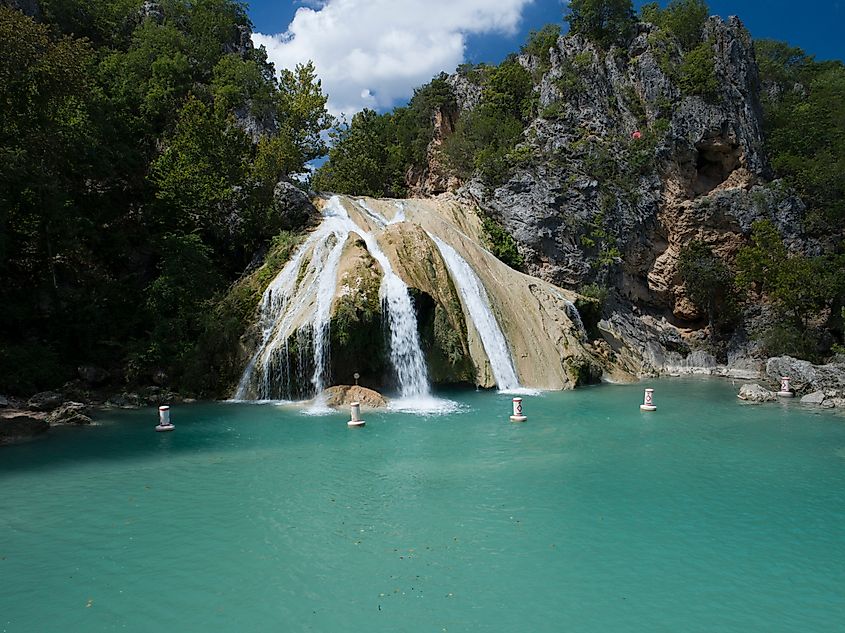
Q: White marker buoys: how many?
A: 5